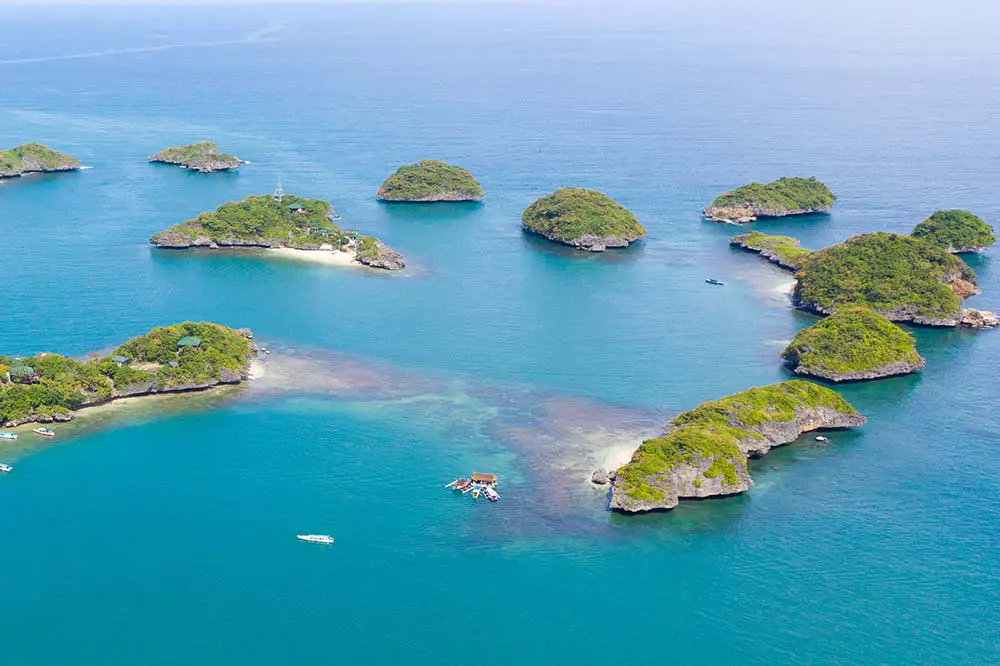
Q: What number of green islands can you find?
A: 11